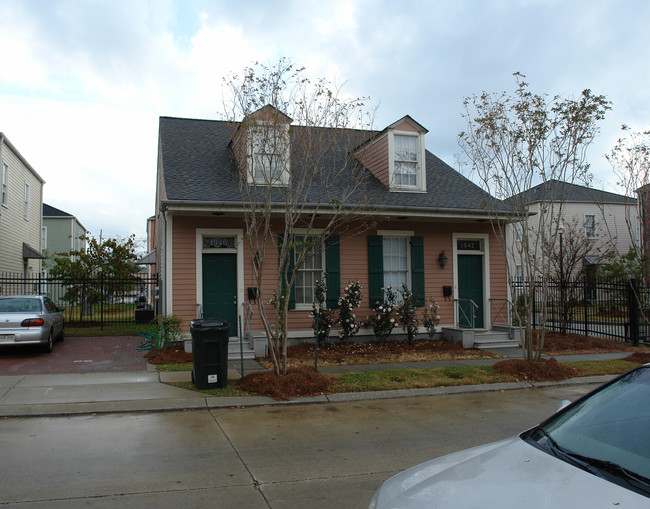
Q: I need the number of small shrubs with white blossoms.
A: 5